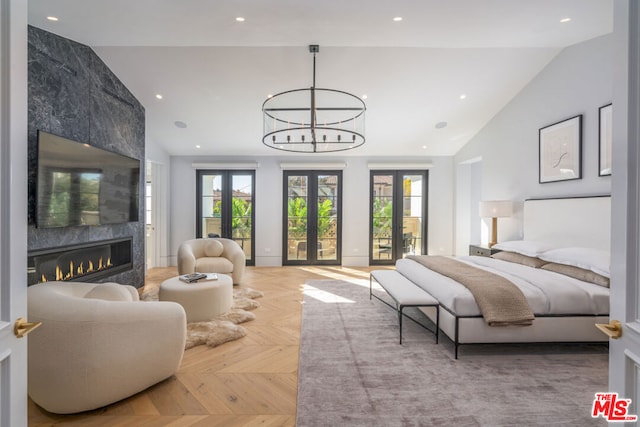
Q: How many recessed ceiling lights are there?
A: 12